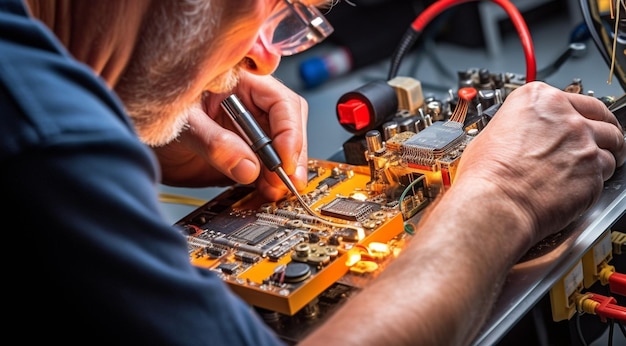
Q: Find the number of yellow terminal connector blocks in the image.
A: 2